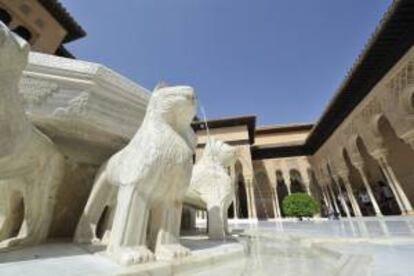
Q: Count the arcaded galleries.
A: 2